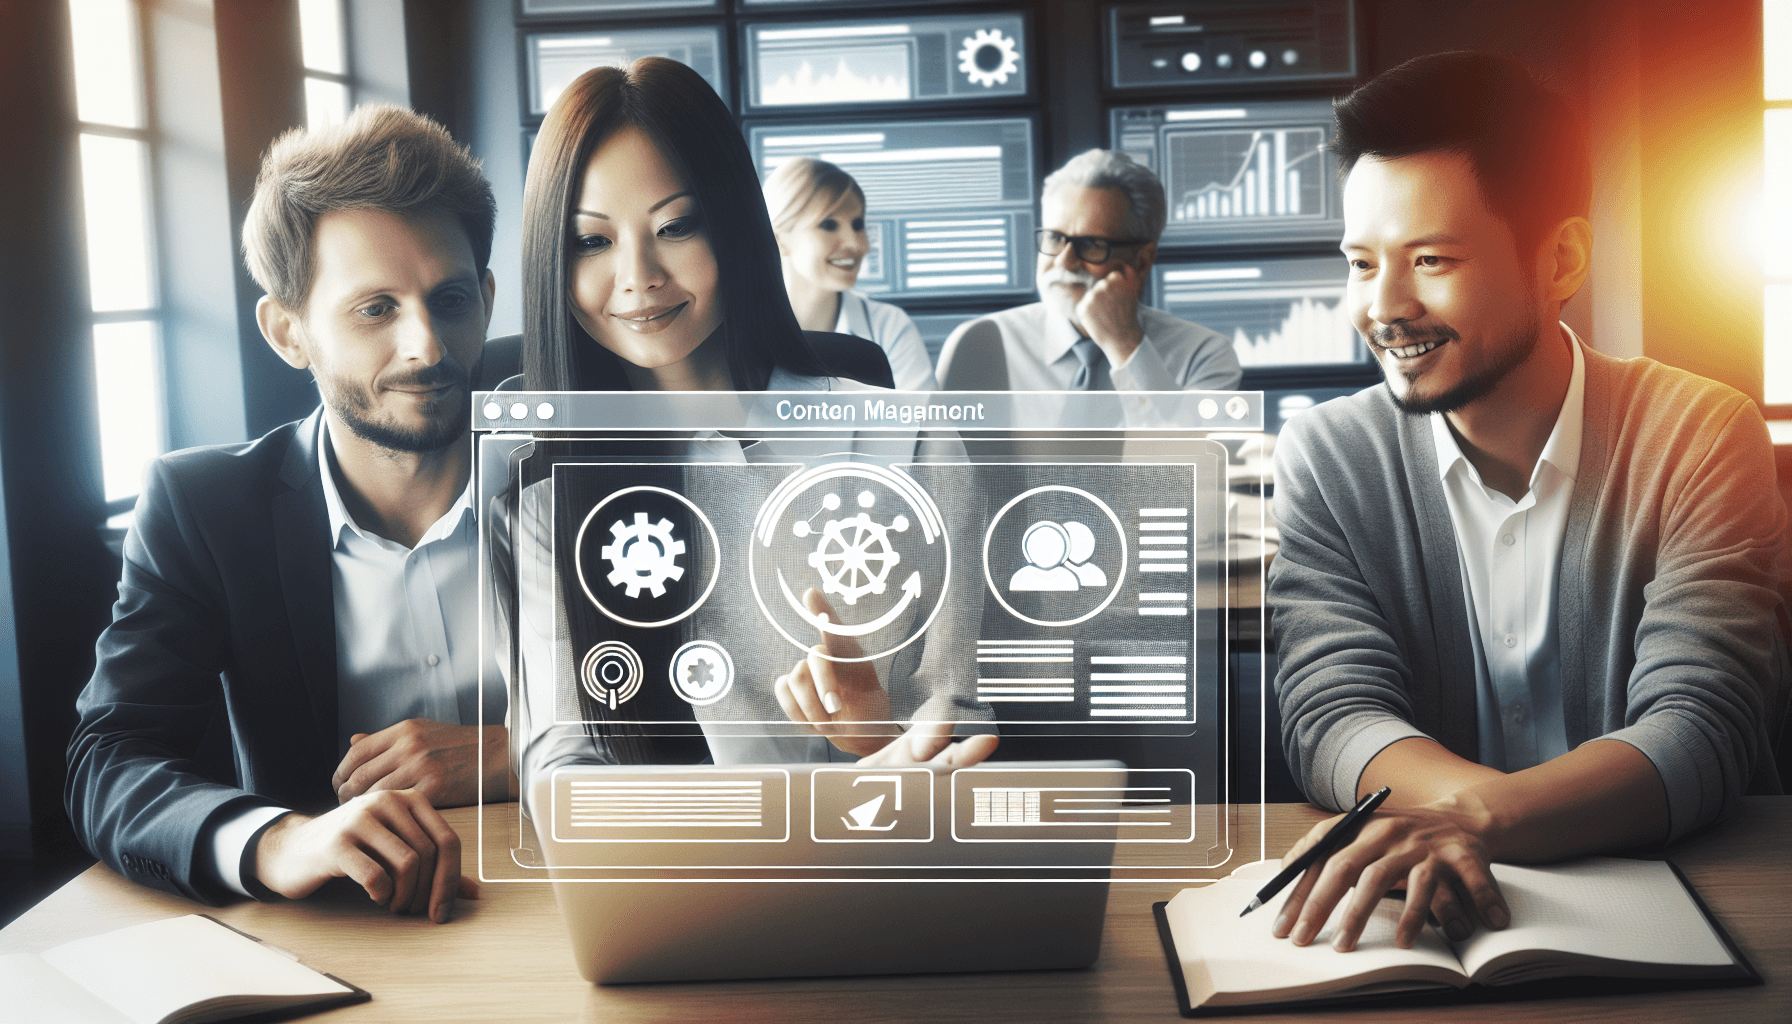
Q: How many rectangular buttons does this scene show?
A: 3